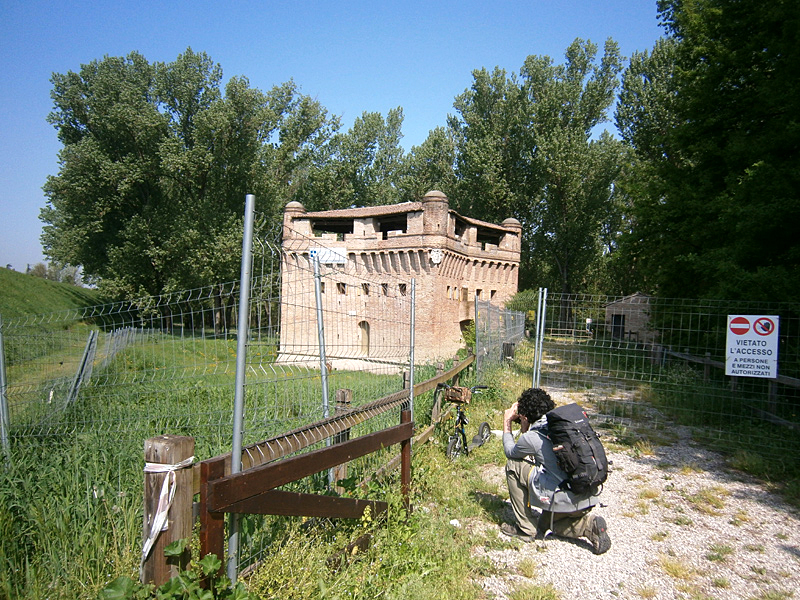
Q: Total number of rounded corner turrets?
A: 3